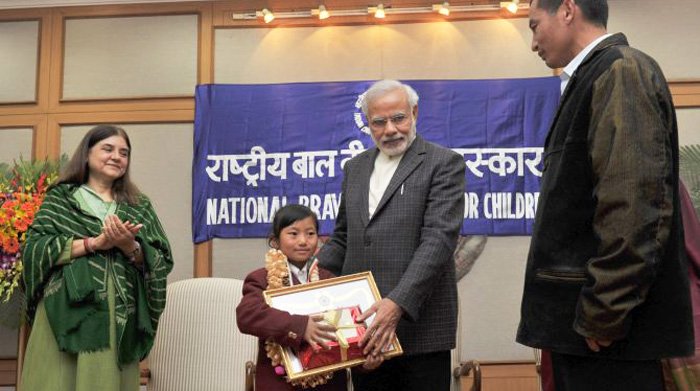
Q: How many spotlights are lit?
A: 5